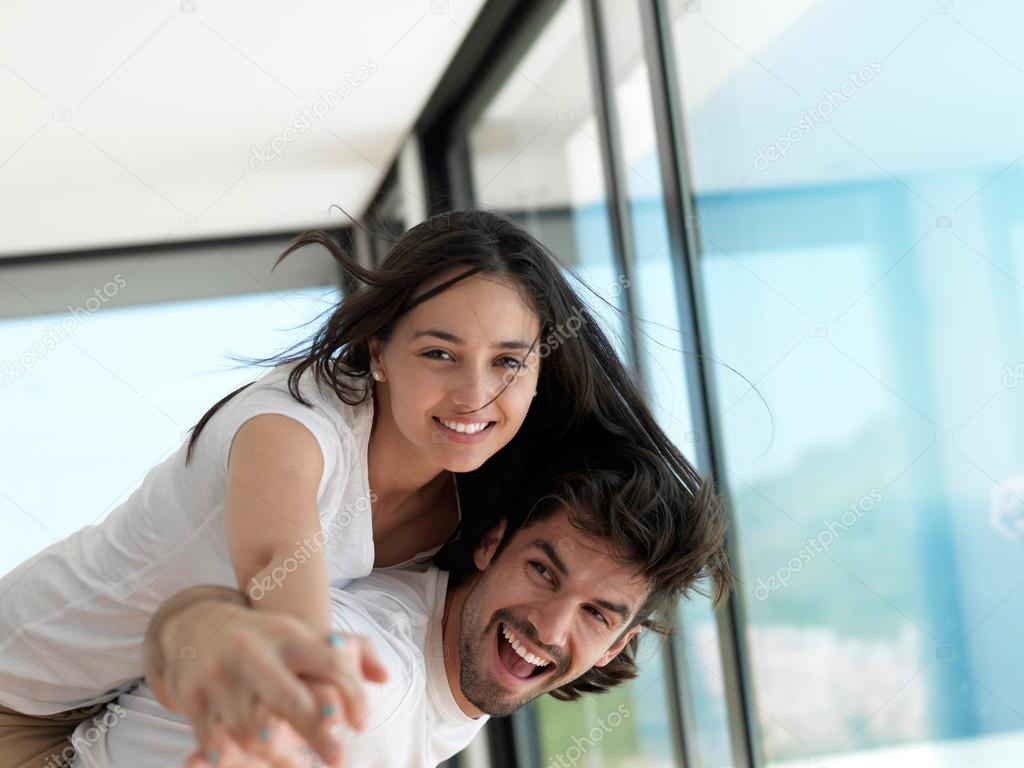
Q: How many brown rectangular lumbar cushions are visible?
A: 0